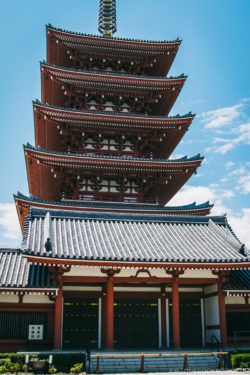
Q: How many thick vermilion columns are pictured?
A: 4